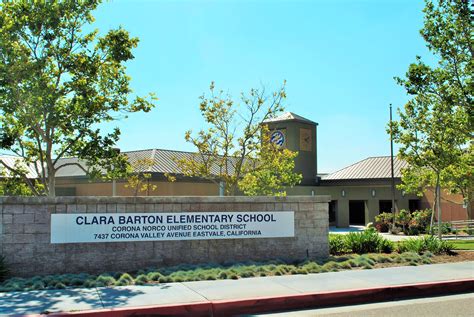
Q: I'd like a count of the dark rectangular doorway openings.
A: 4